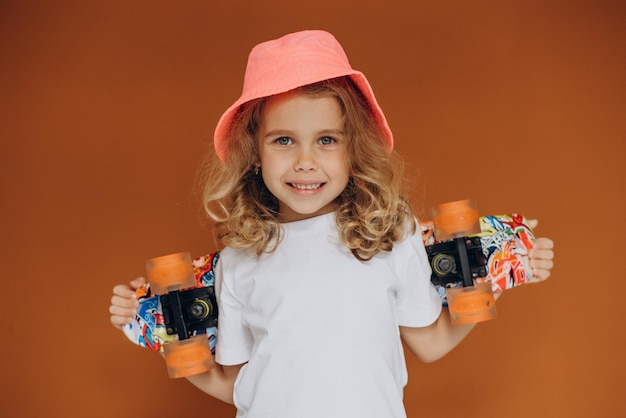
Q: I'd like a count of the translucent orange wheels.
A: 4